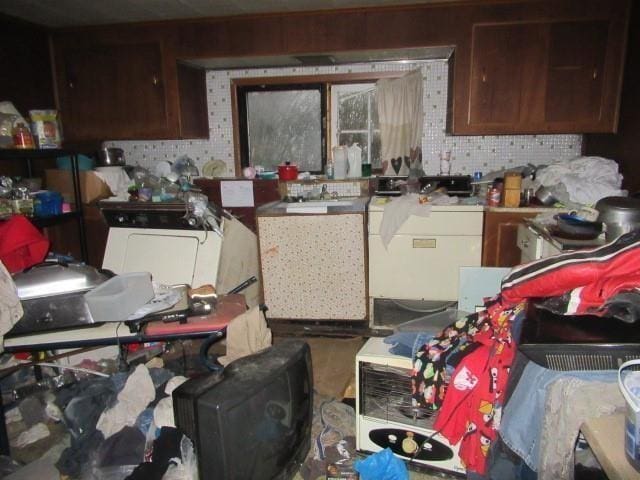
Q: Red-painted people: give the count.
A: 0